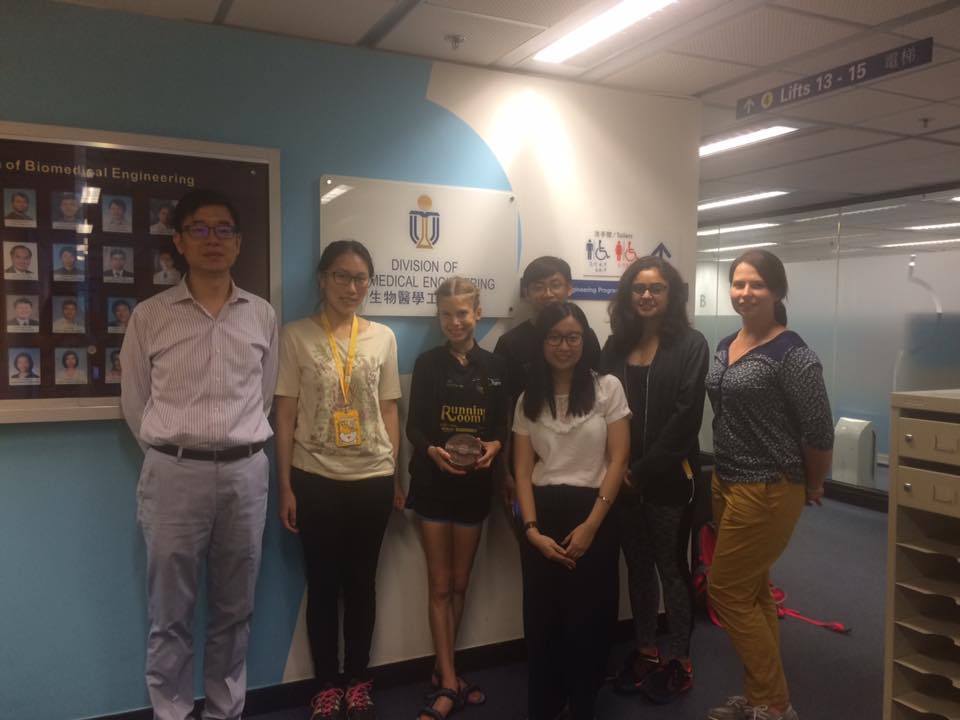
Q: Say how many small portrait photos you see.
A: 14